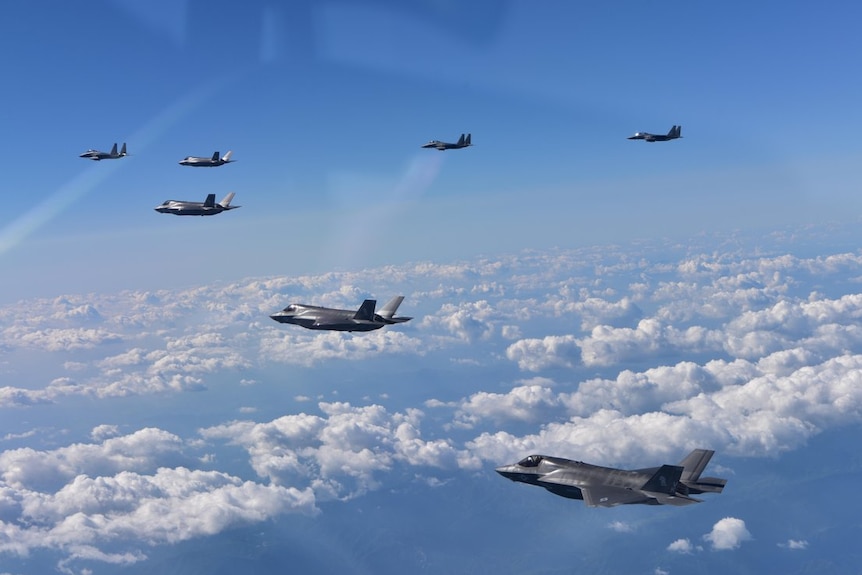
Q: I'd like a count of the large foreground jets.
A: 2